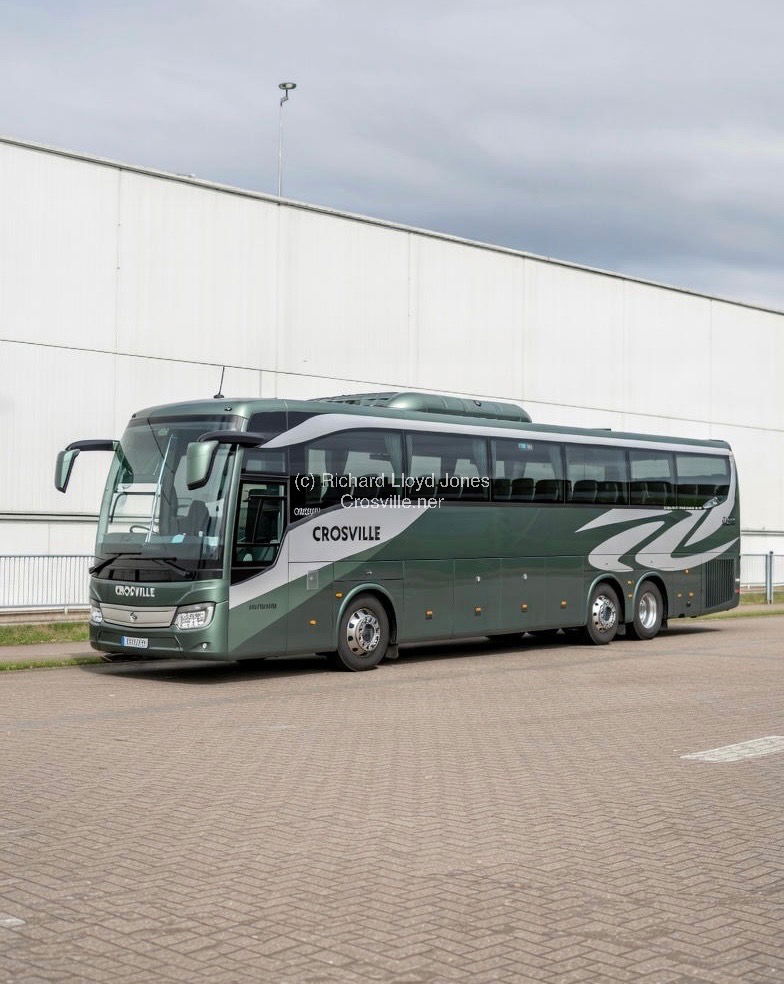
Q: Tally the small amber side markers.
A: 11